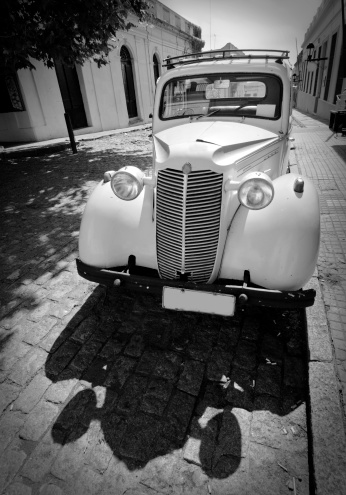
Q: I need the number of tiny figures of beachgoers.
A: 0